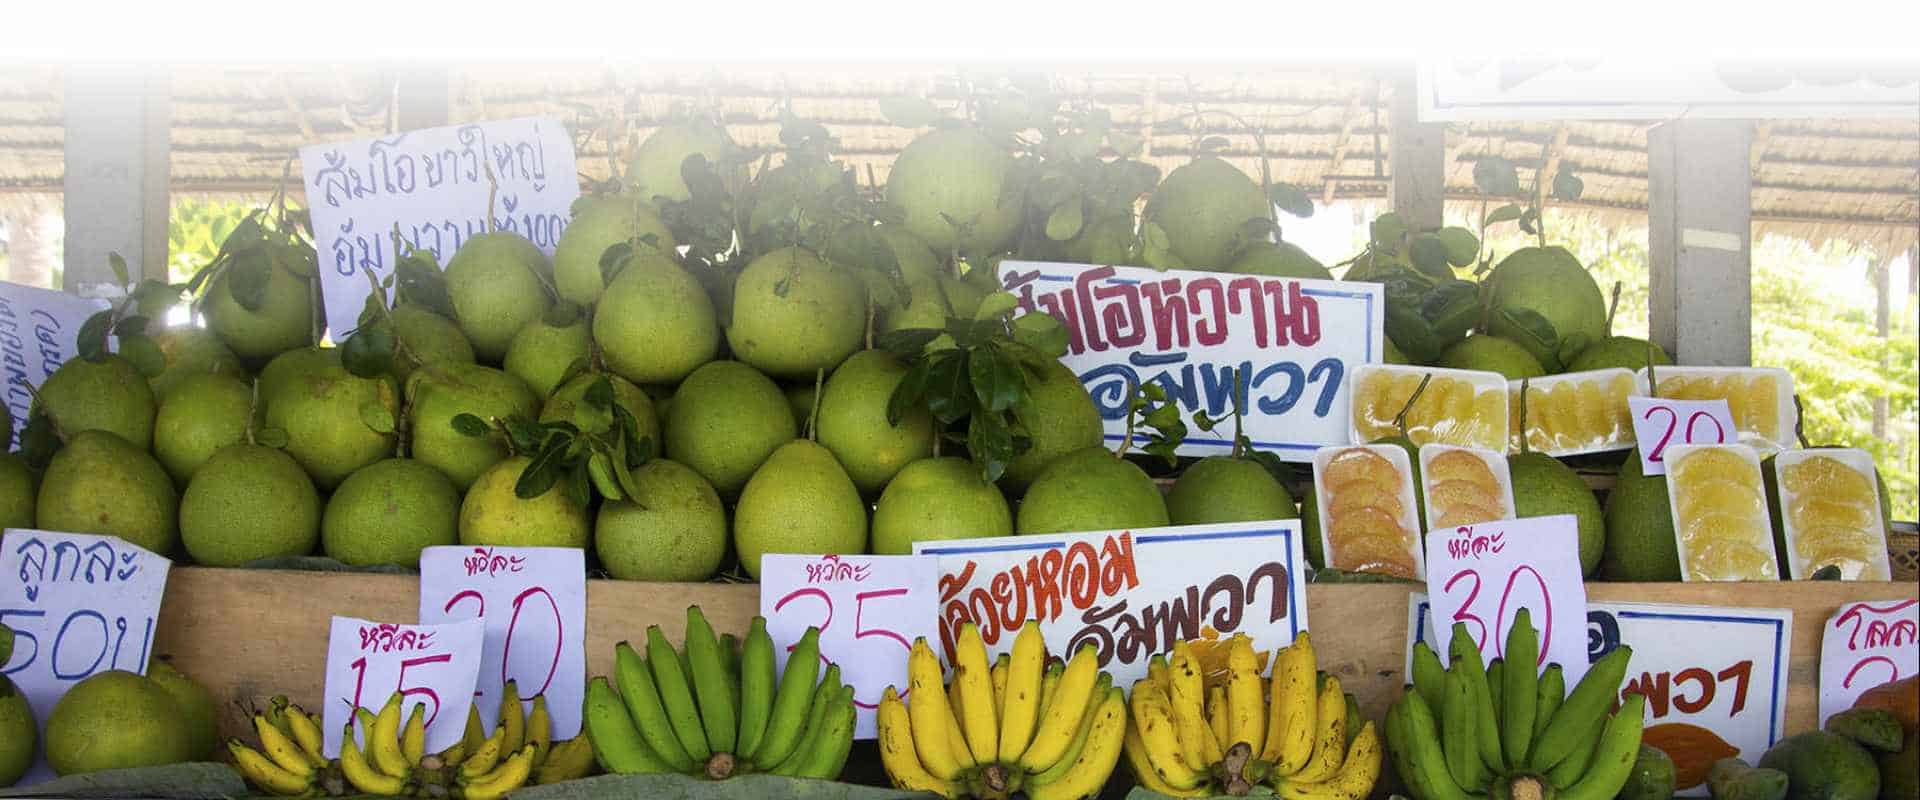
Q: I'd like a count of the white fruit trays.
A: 7